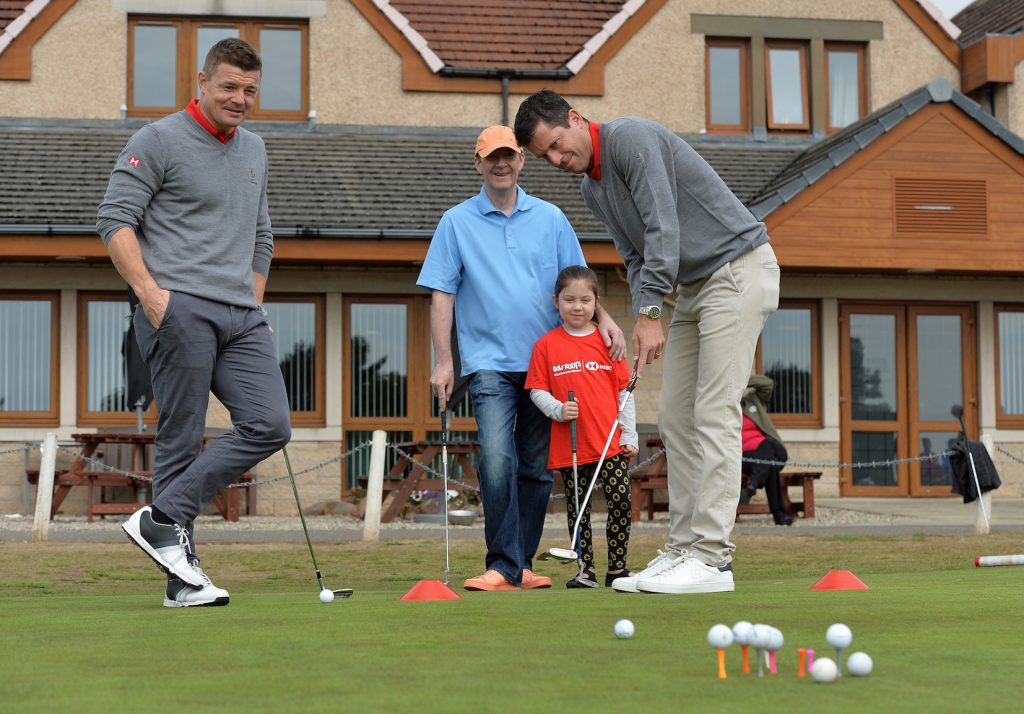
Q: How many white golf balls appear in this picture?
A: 9